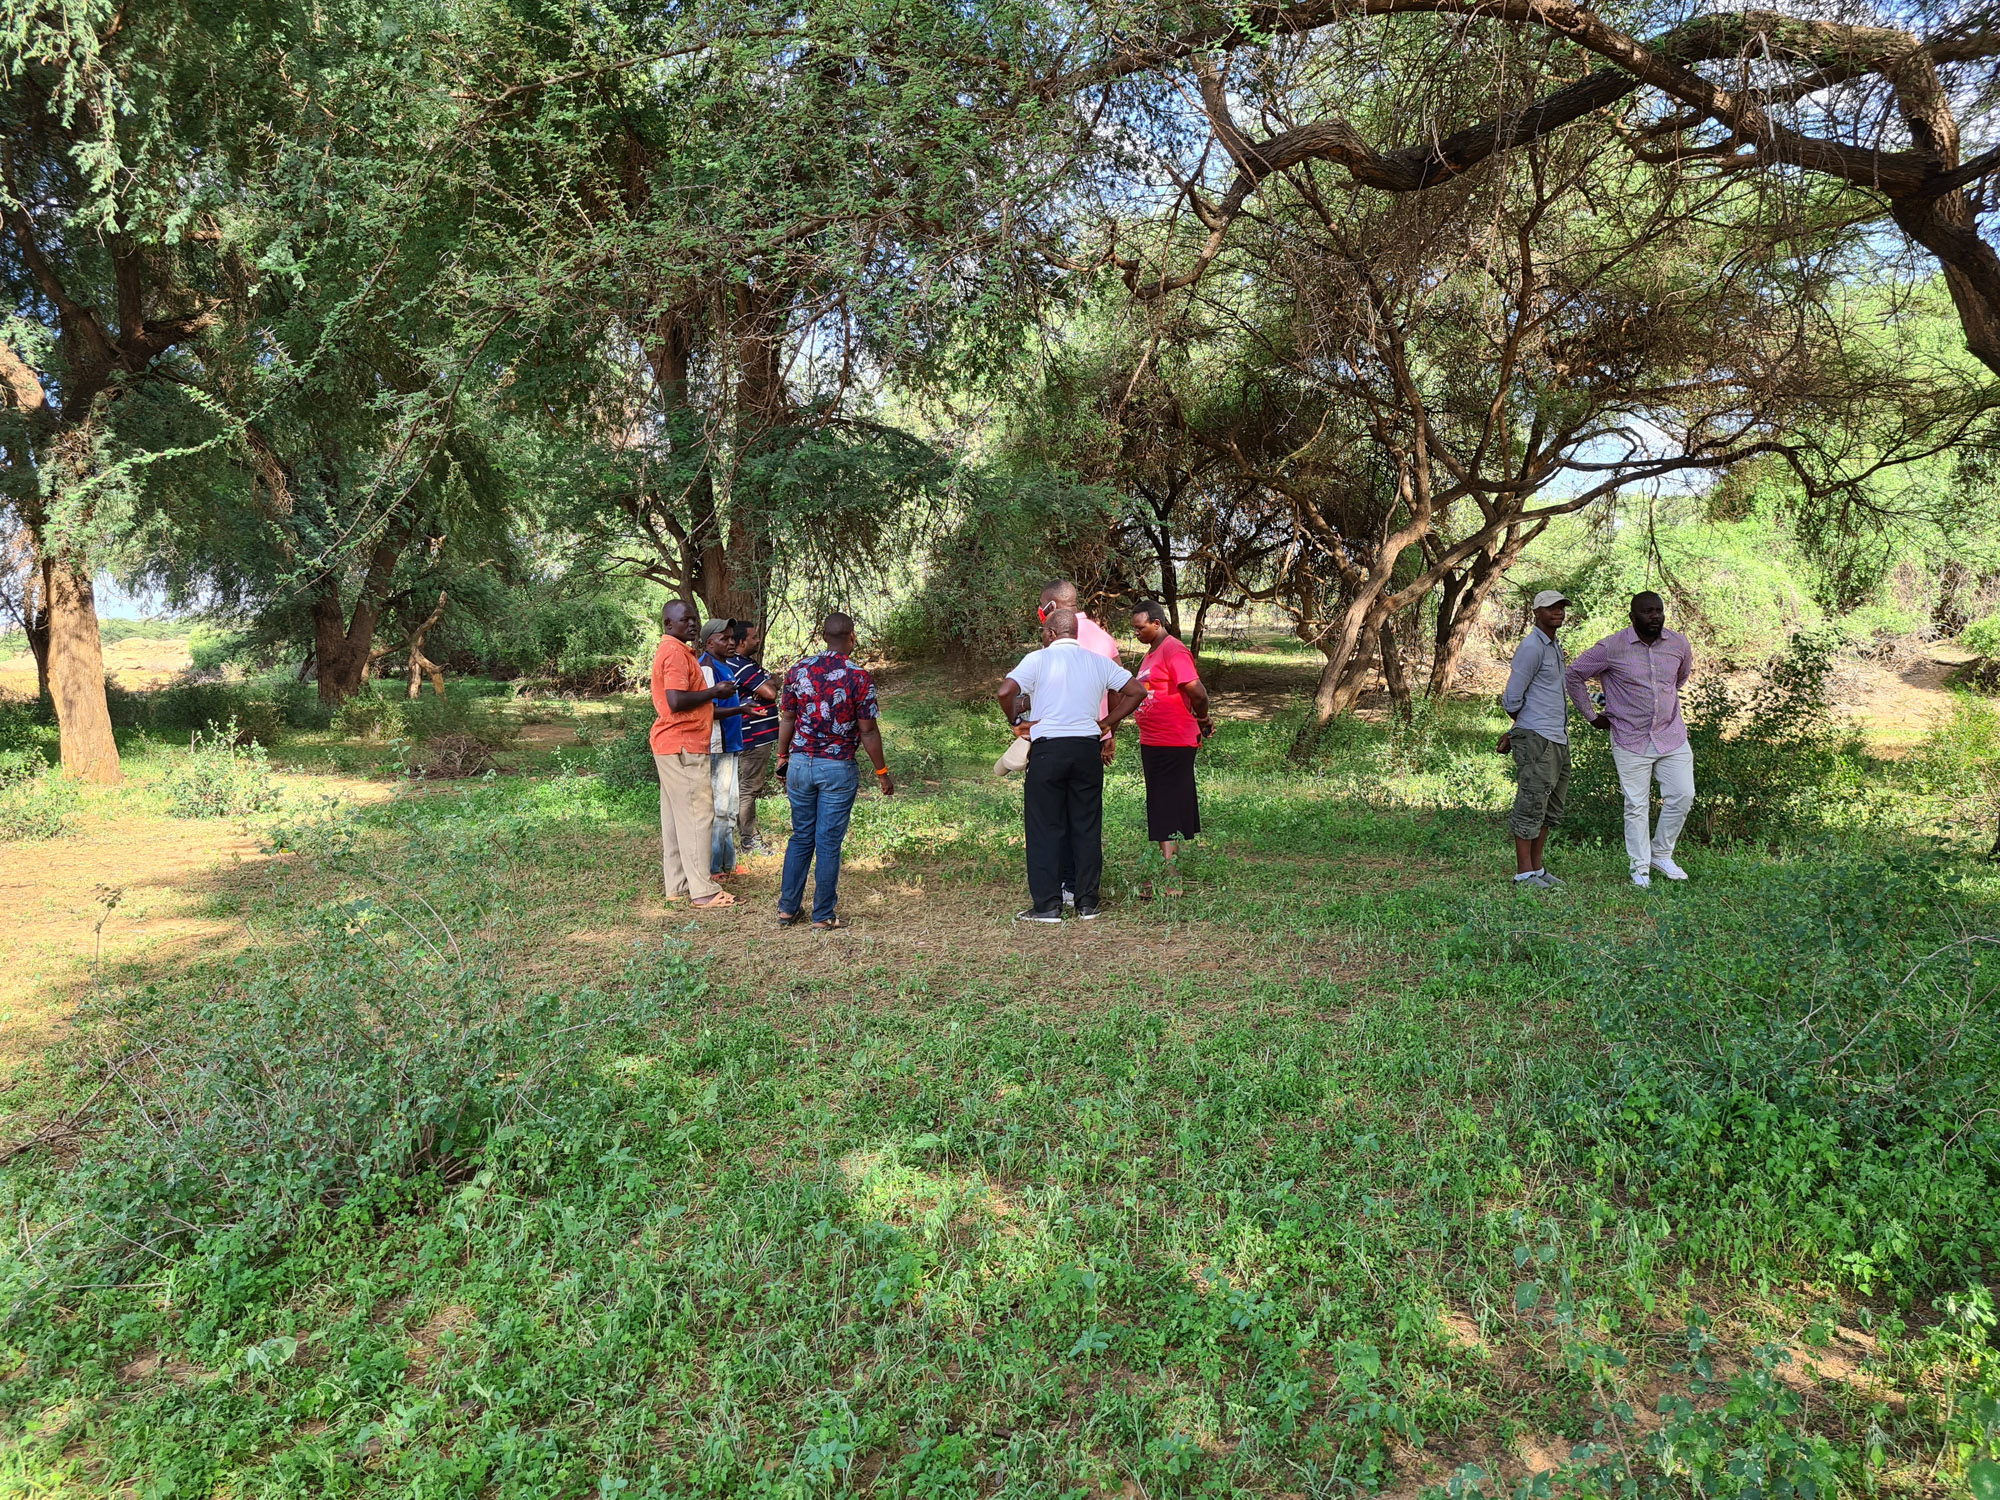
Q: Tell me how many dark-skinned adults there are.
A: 9